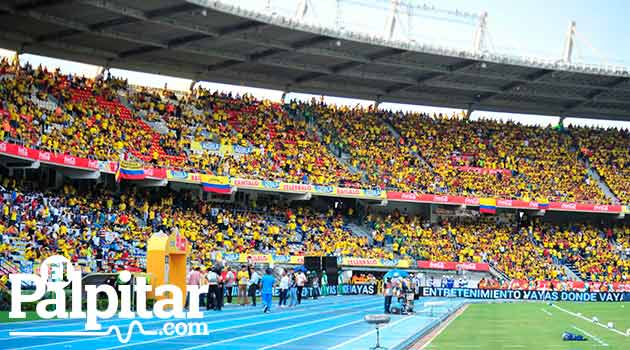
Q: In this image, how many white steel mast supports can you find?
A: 4